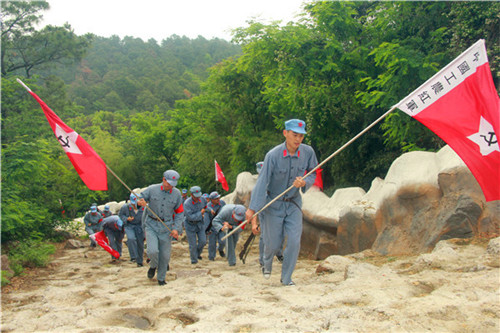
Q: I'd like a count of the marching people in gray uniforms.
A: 13